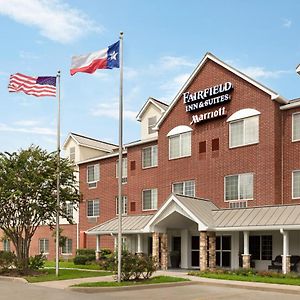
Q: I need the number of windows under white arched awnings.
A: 2